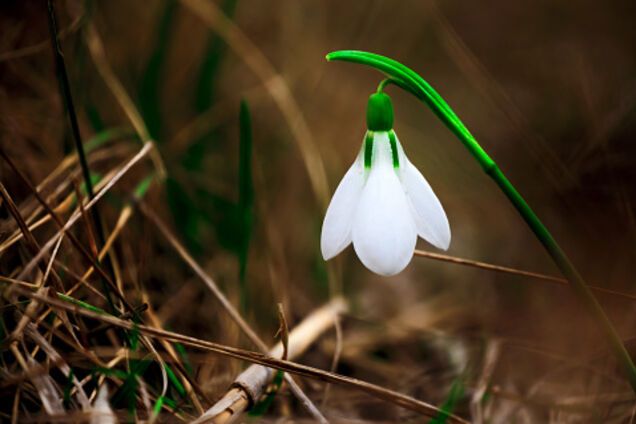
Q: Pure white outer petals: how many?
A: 3